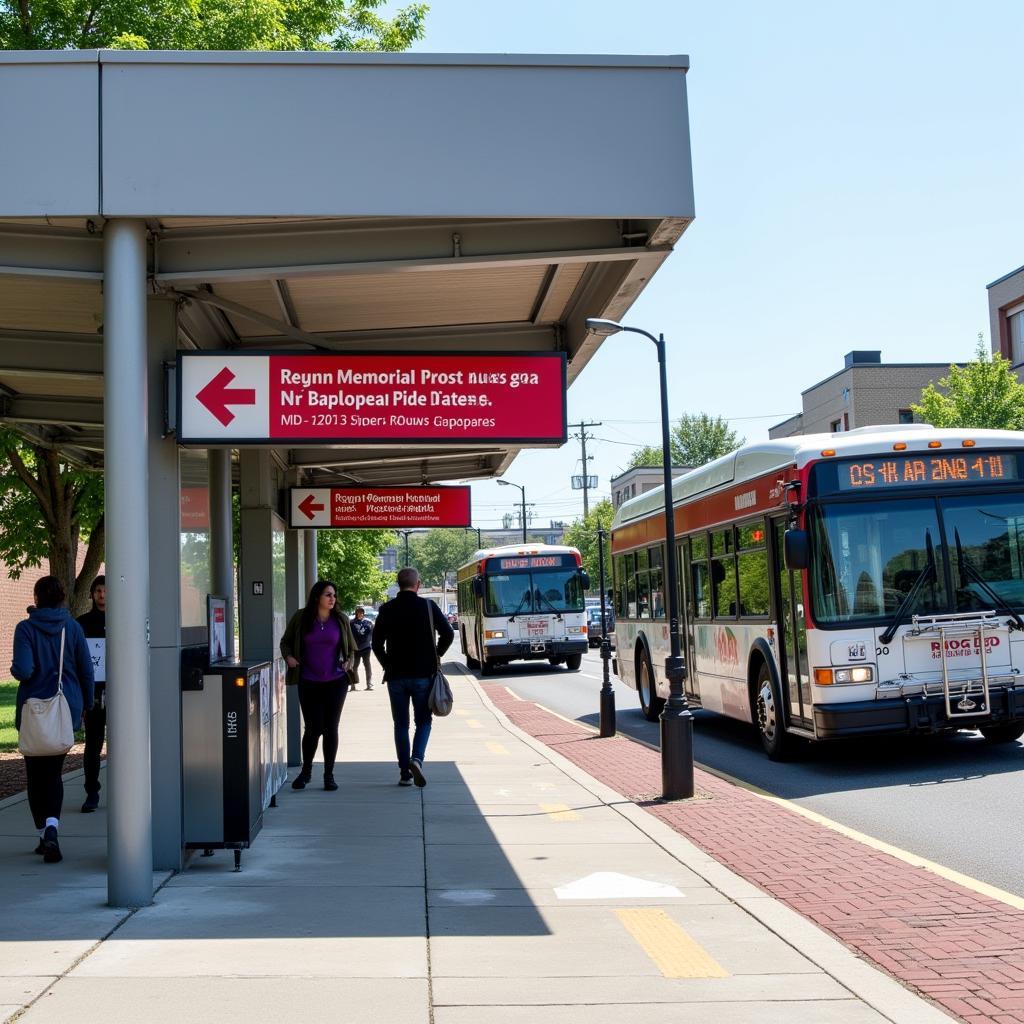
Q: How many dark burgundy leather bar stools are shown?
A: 0